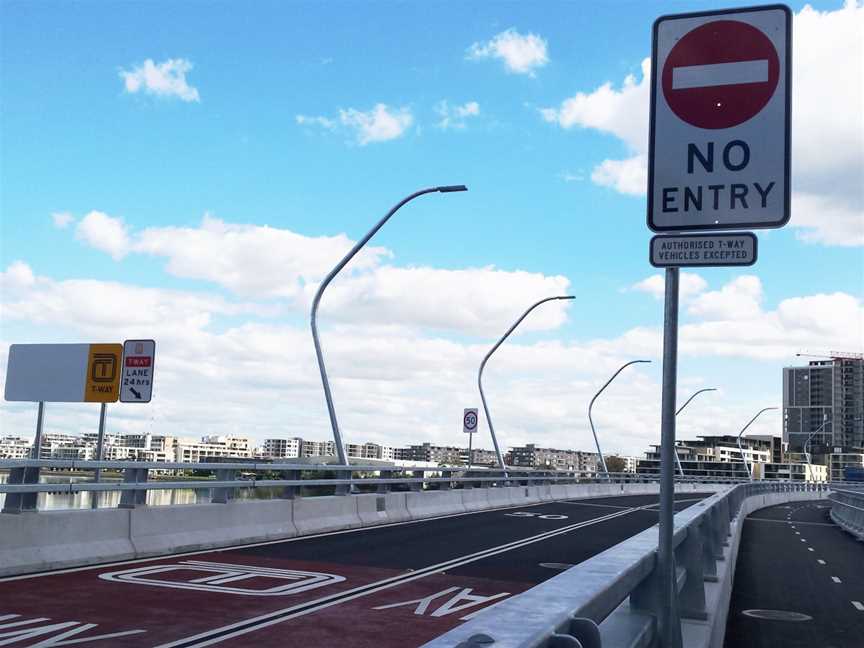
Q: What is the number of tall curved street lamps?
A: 6